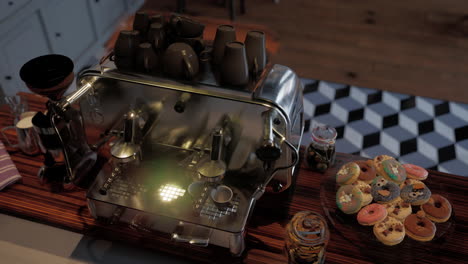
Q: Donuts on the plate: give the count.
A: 15